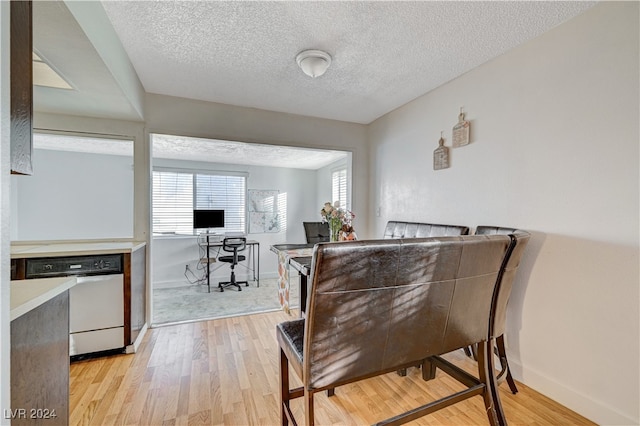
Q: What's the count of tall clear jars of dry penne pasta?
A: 0